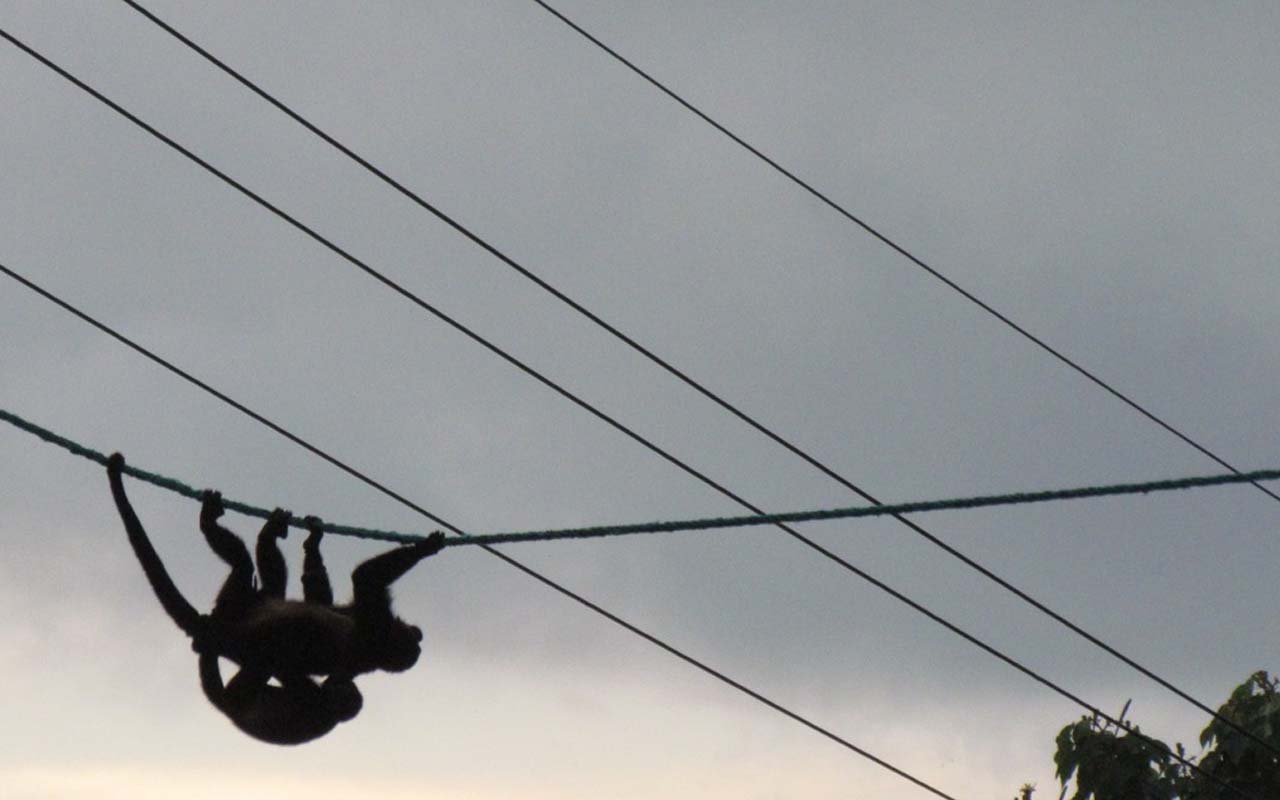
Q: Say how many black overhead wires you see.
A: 4